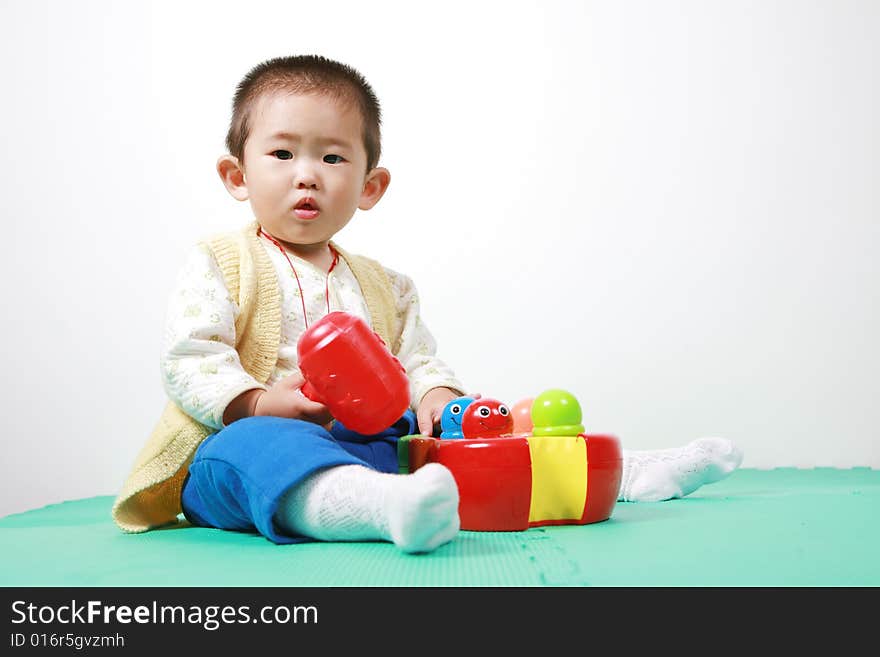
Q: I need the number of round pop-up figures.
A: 4